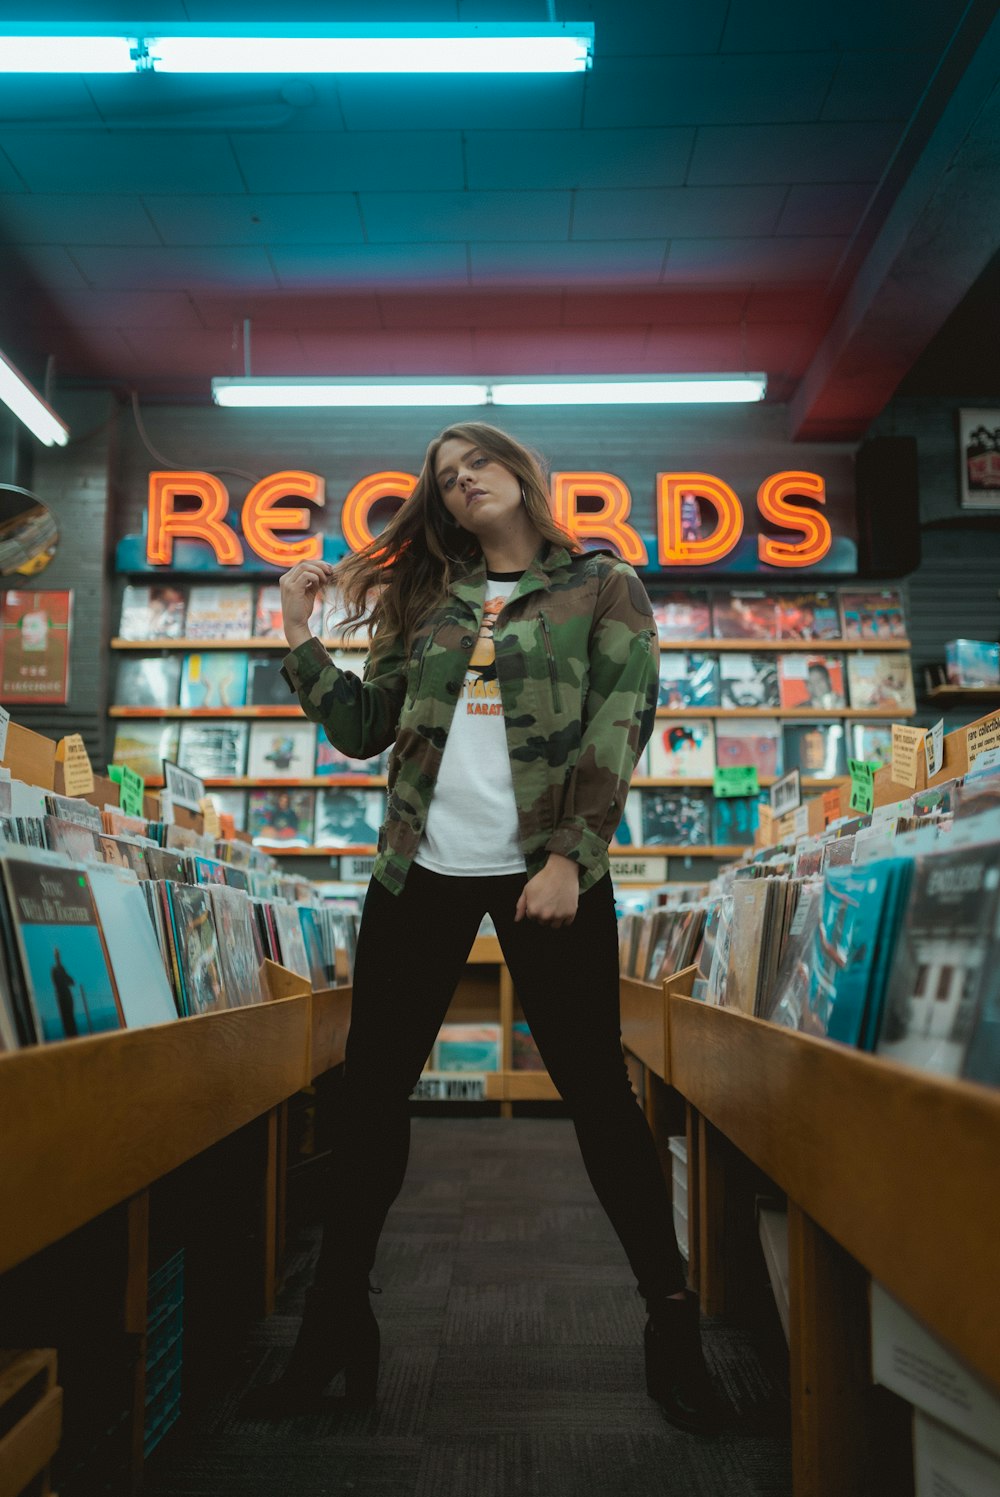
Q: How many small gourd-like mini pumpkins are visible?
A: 0